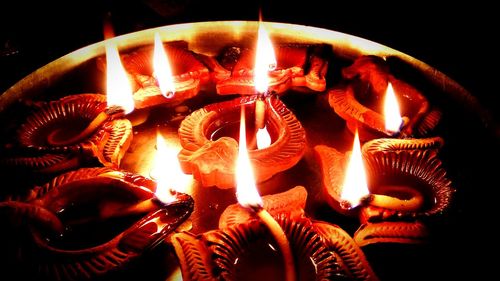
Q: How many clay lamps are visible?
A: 8